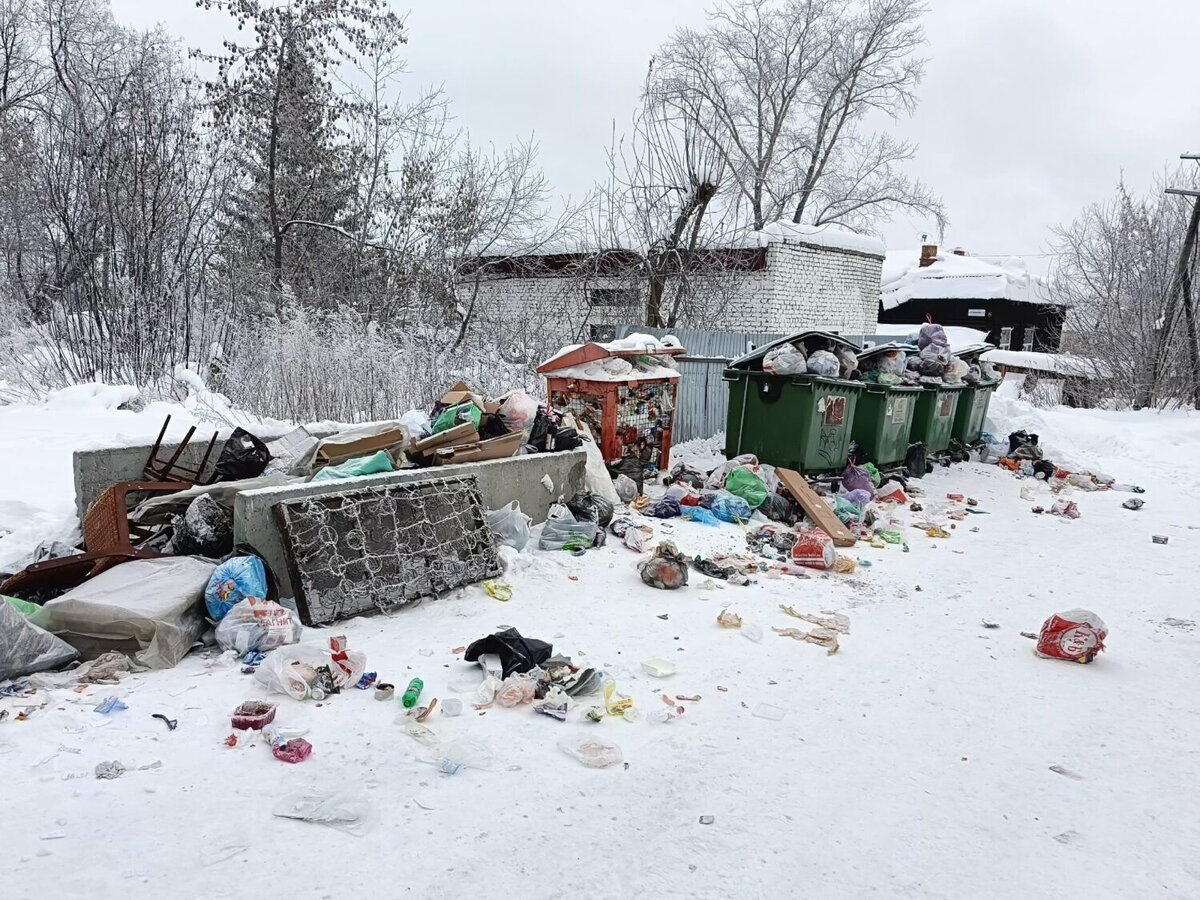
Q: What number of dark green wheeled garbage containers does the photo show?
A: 4